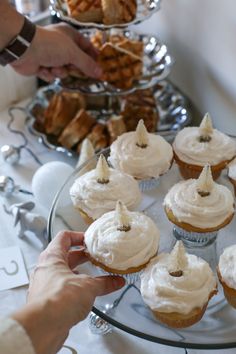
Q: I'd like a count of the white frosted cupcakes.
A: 8